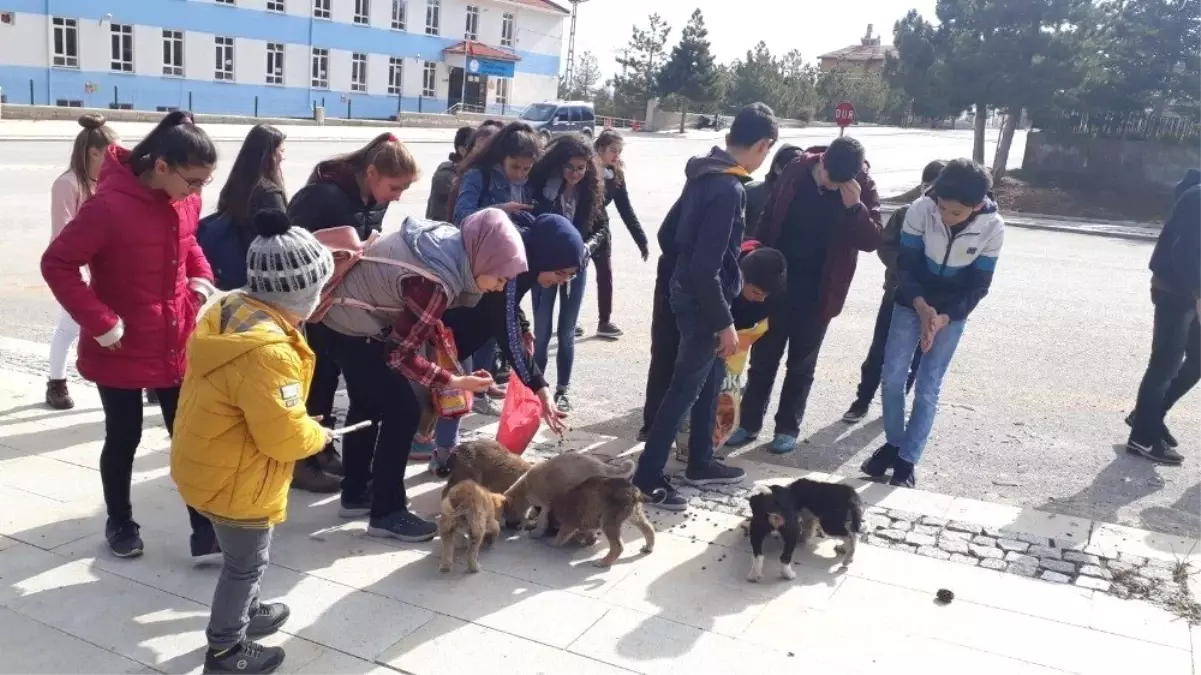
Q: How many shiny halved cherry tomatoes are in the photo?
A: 0